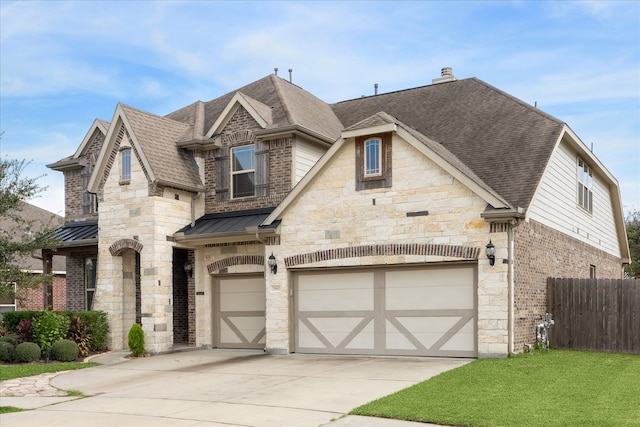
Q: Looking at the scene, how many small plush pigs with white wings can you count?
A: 0